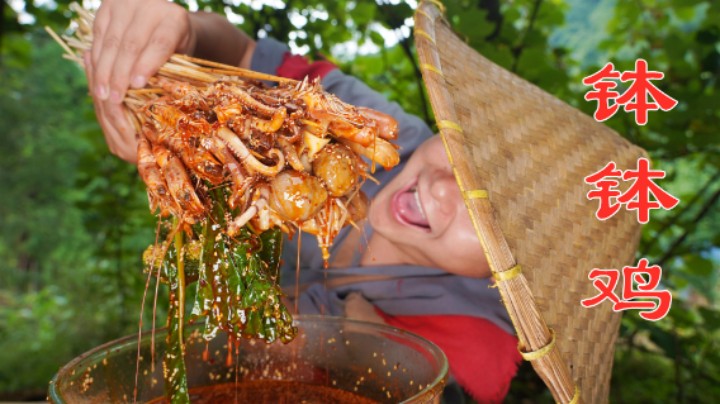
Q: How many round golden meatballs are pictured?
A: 2